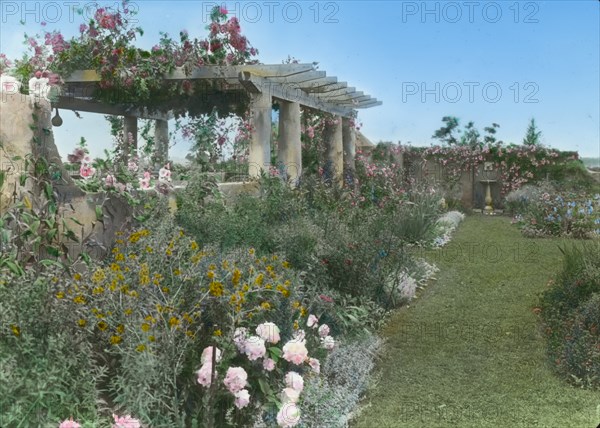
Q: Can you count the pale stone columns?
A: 6